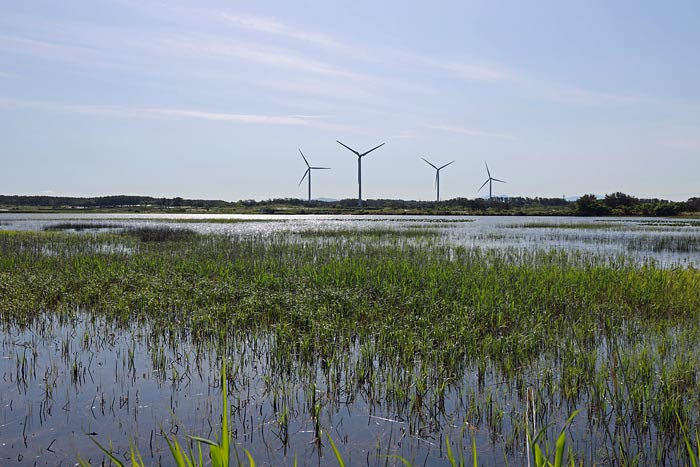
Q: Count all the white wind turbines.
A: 4